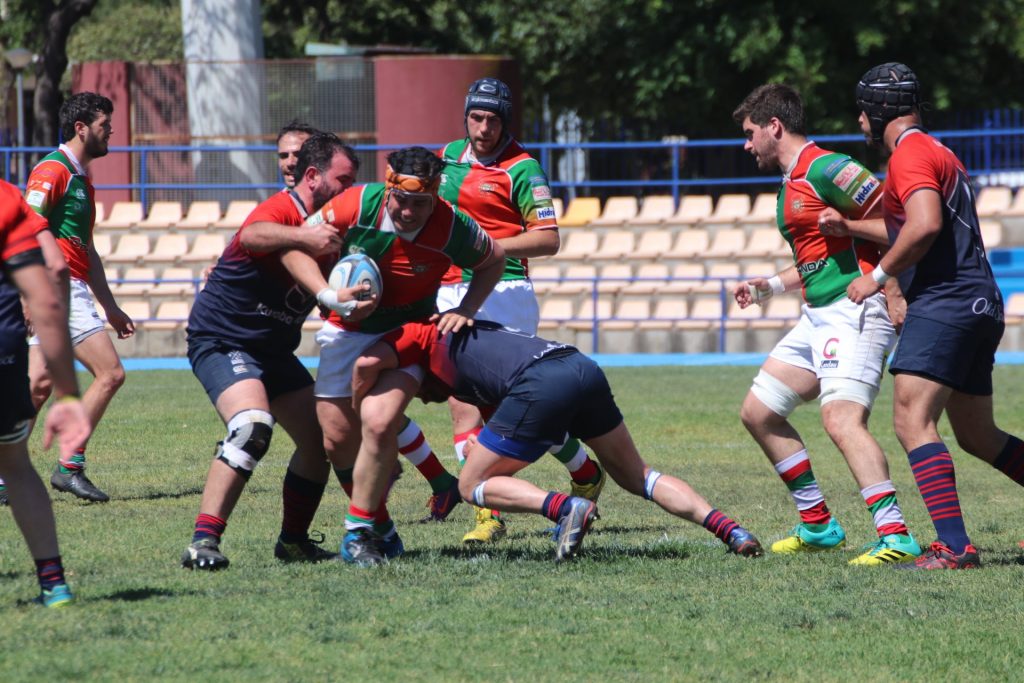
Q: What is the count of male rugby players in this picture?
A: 9